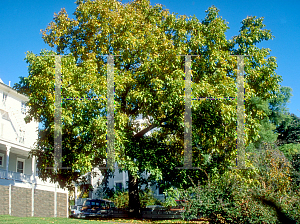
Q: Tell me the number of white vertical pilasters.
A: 4